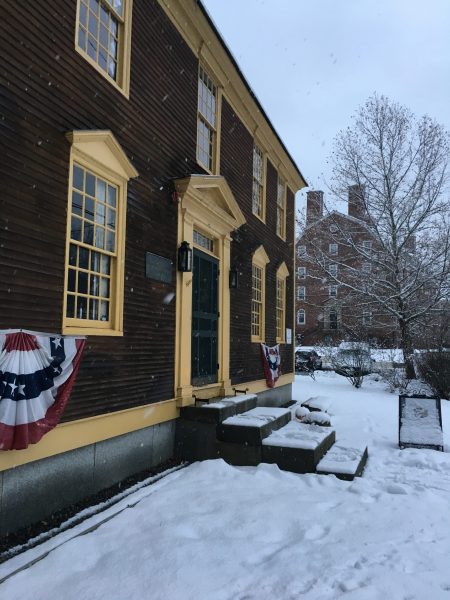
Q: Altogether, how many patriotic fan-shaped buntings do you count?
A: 2